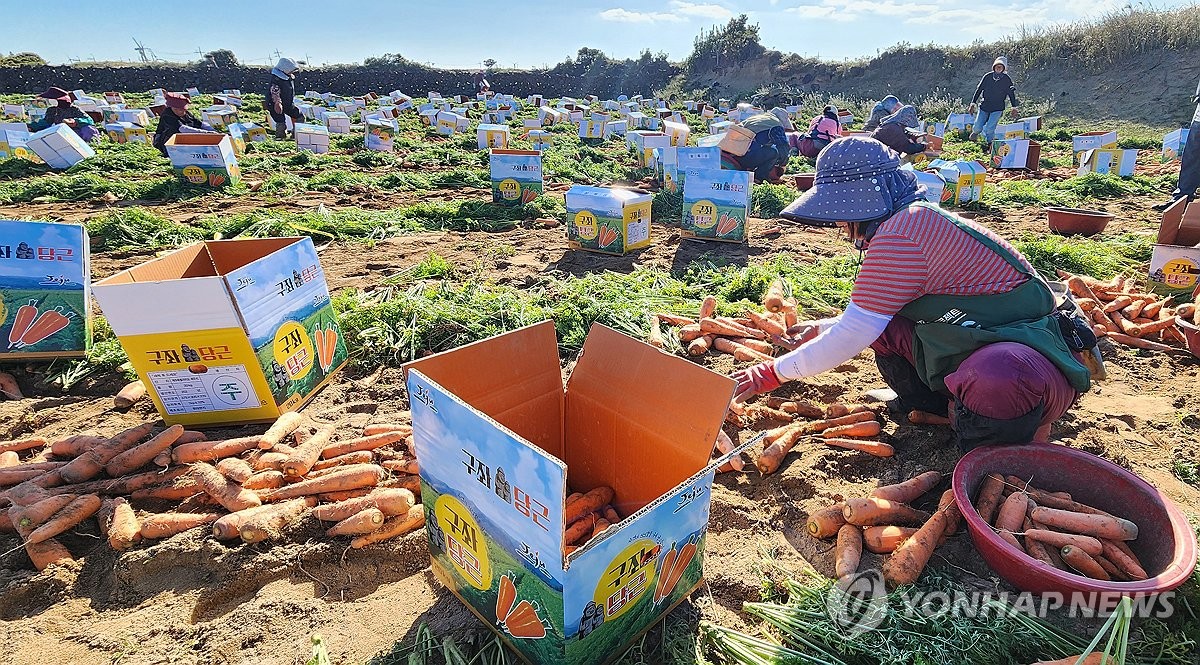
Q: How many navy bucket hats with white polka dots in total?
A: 1